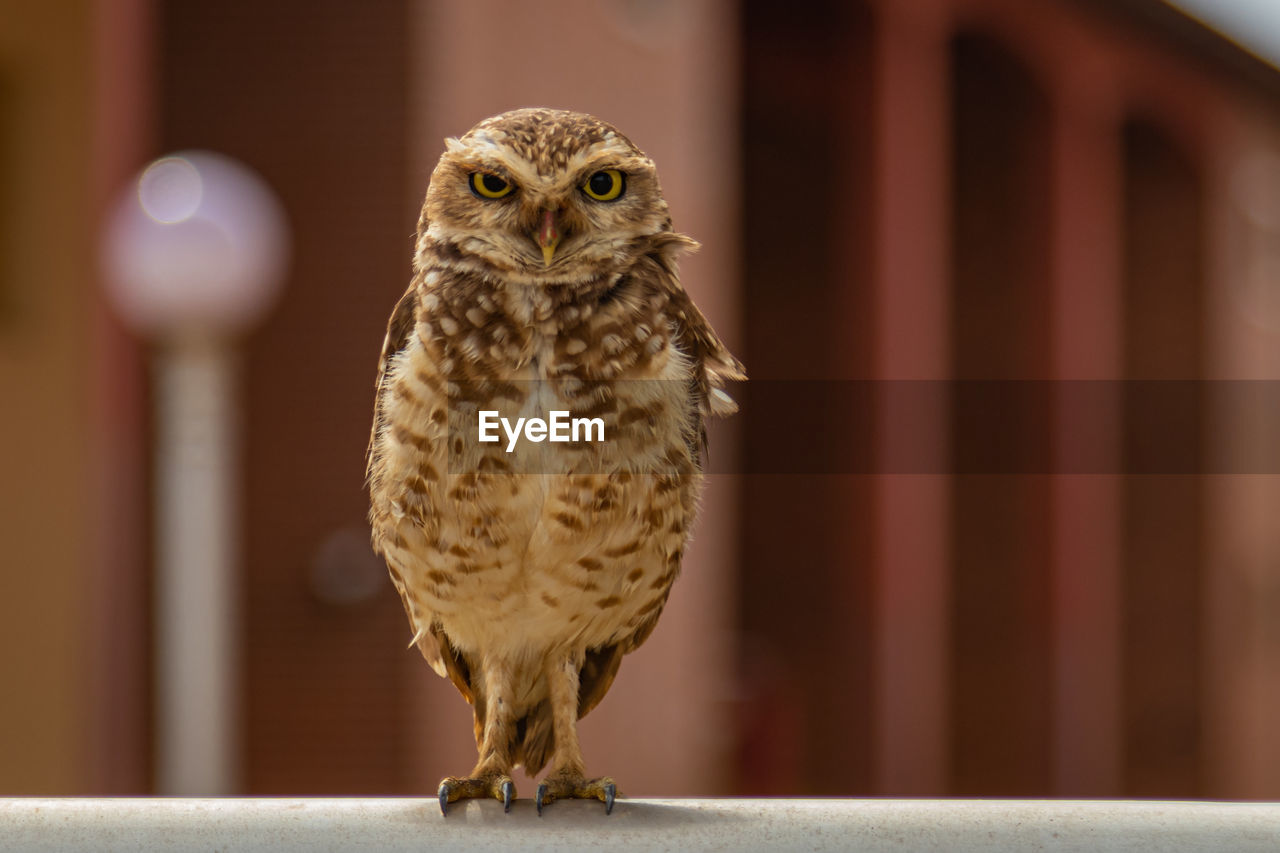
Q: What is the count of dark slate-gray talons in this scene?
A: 4